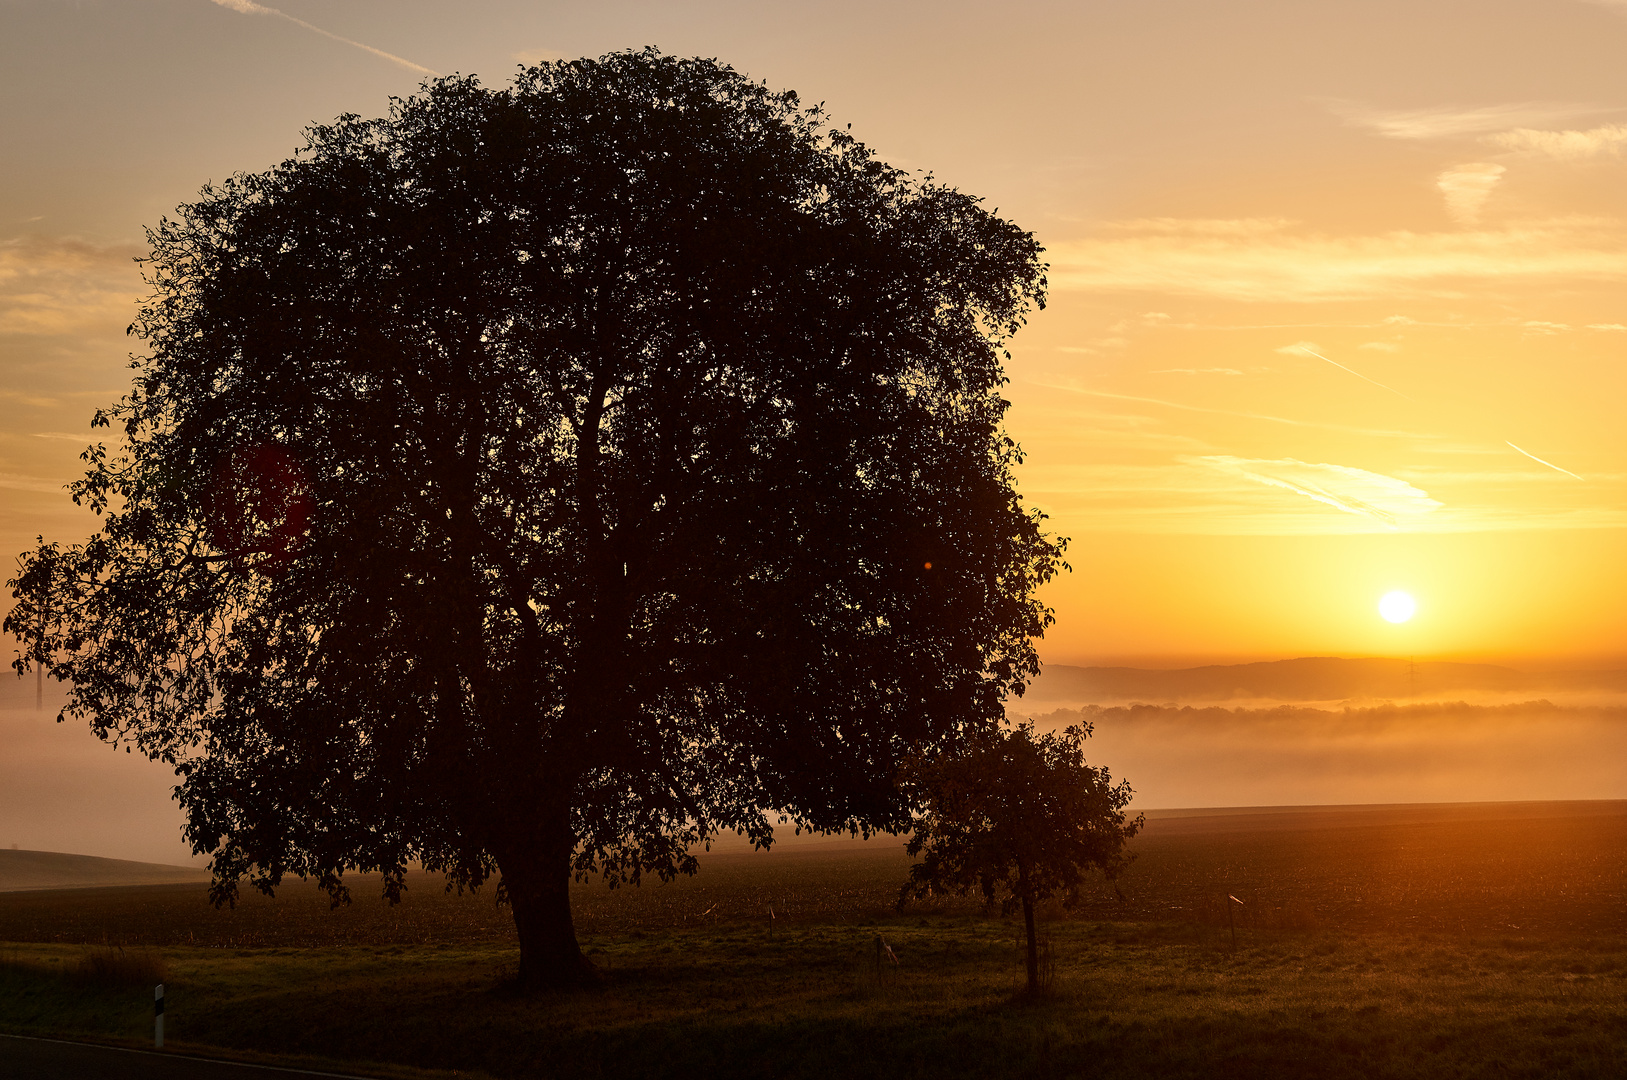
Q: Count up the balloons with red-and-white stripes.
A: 0